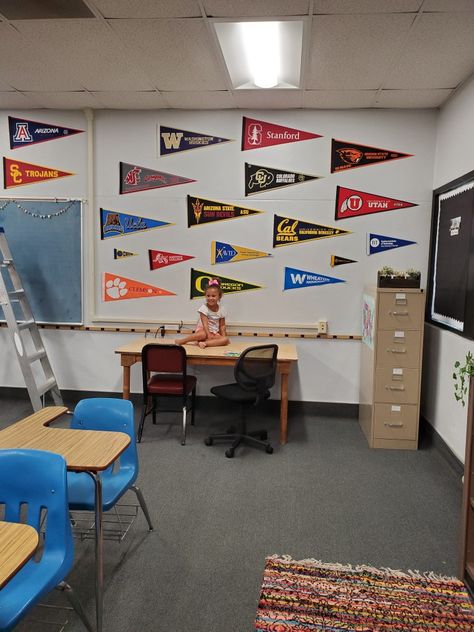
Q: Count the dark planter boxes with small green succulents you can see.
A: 1